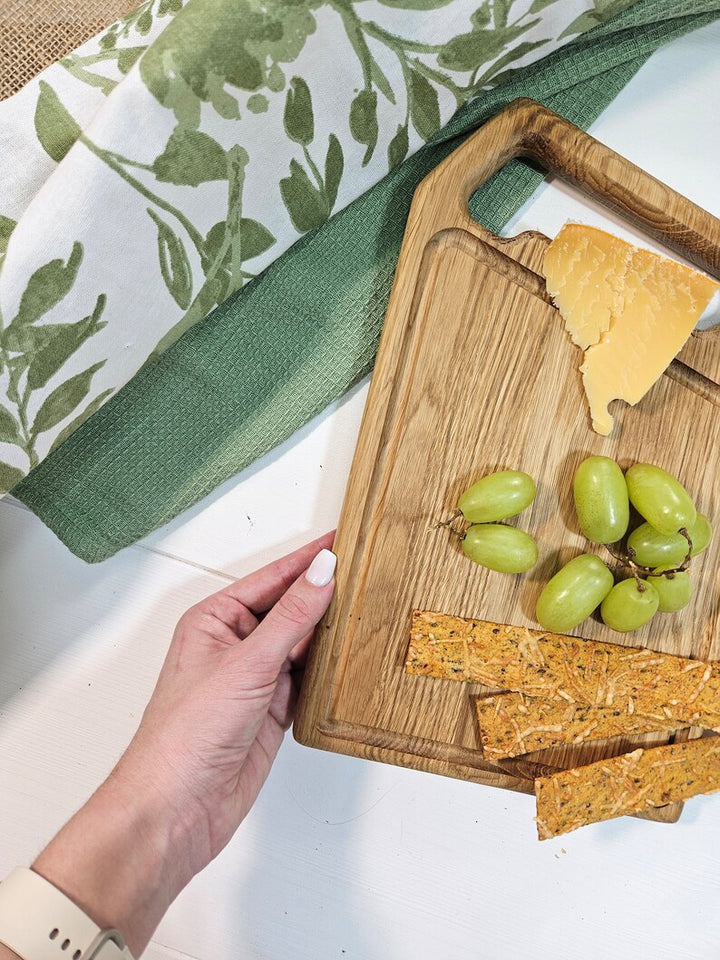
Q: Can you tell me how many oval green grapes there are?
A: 8